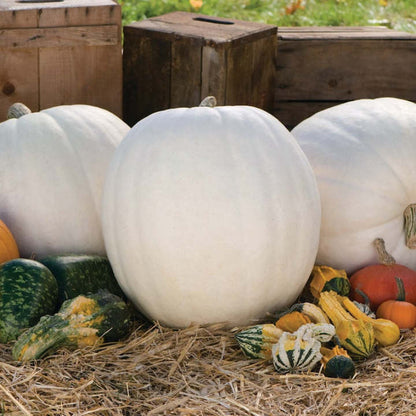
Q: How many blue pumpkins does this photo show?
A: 0